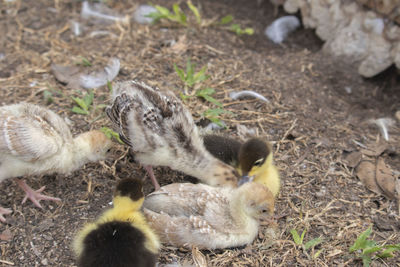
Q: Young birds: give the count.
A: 5